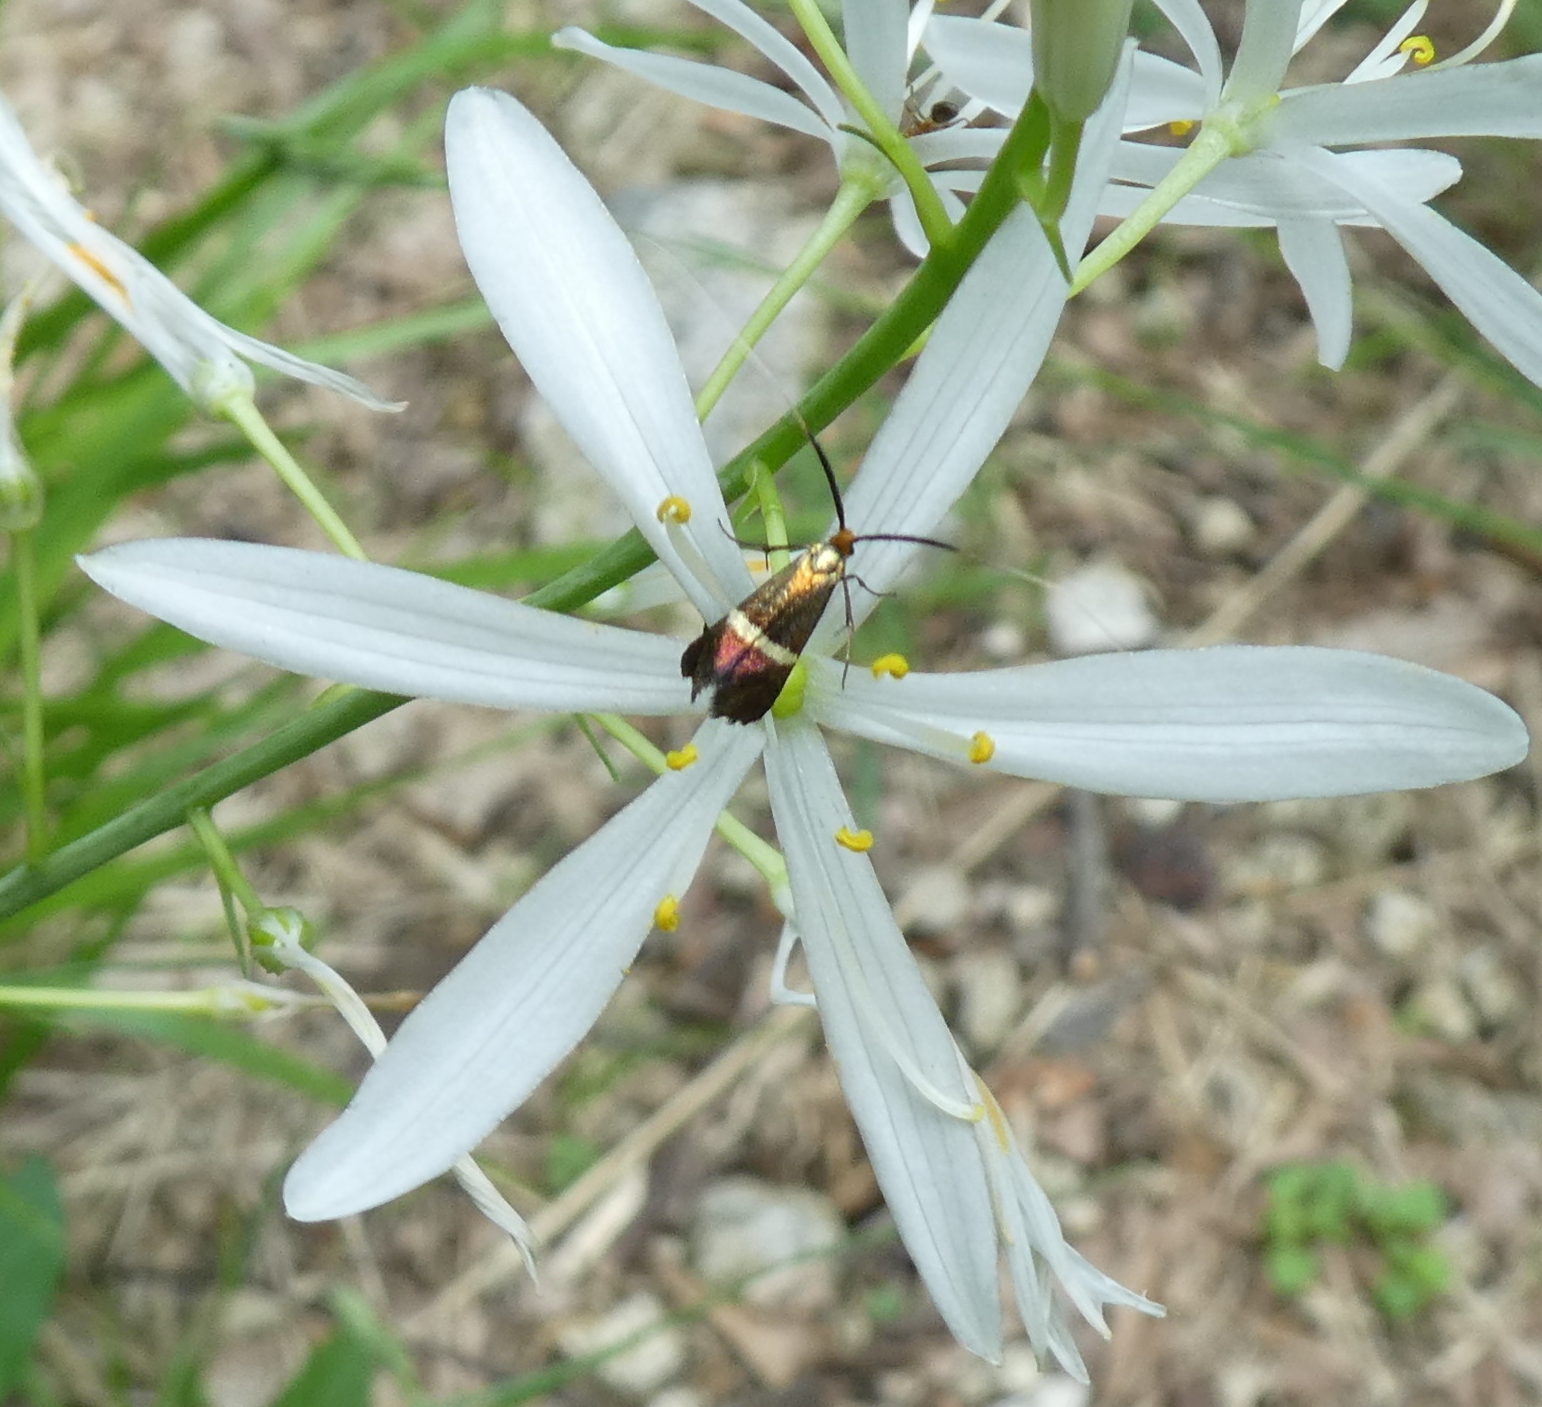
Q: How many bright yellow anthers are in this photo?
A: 8